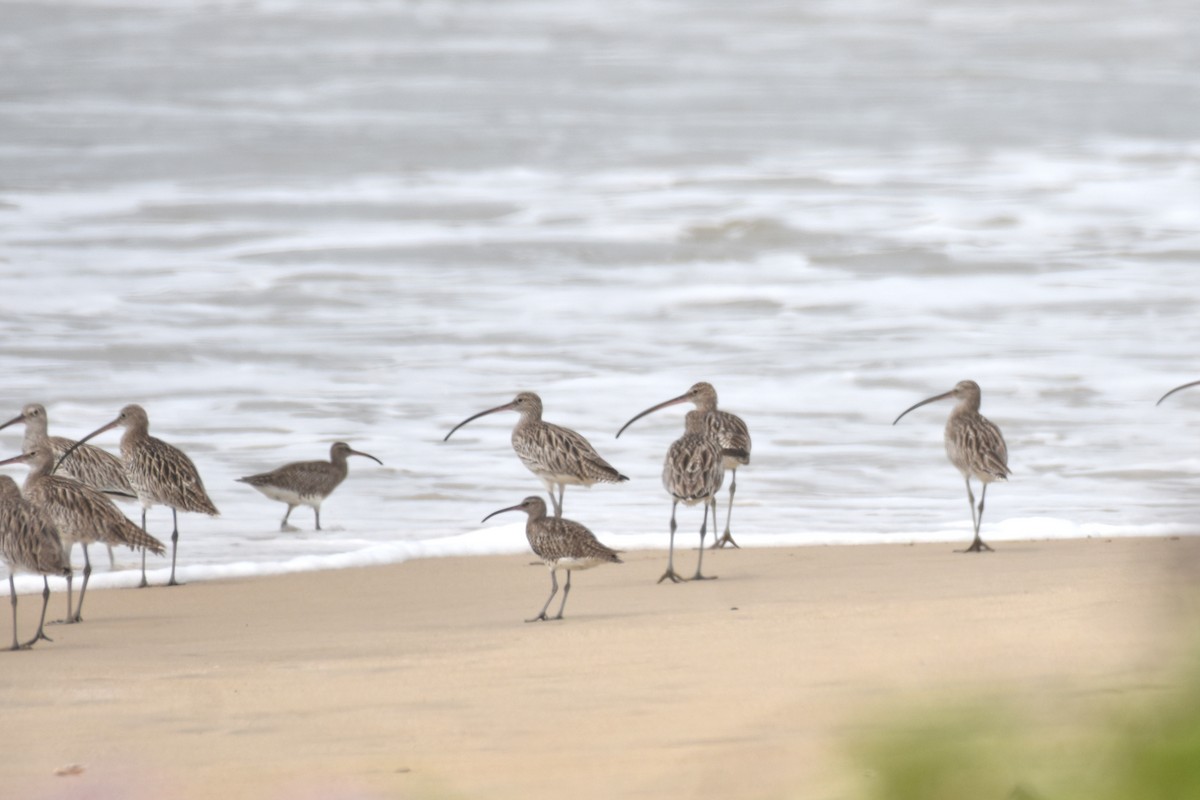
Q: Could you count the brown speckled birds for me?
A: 10